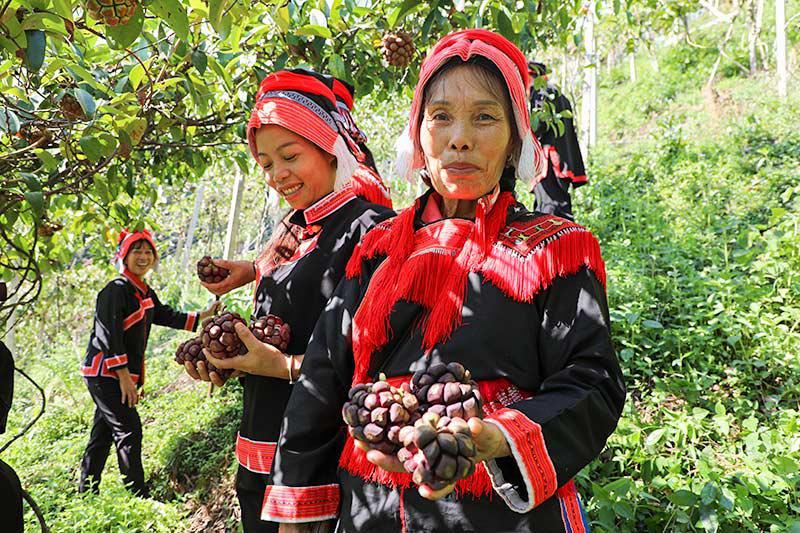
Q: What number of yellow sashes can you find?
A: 0